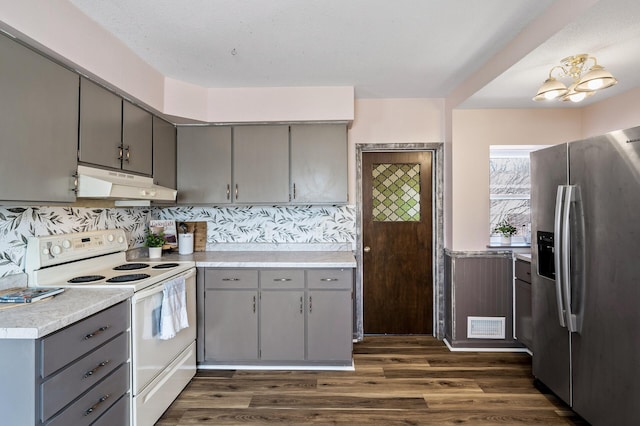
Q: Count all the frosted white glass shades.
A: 3